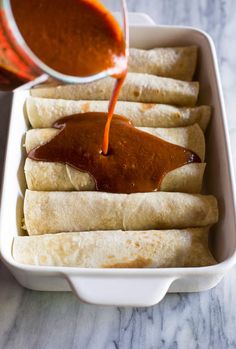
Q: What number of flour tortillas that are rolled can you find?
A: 7